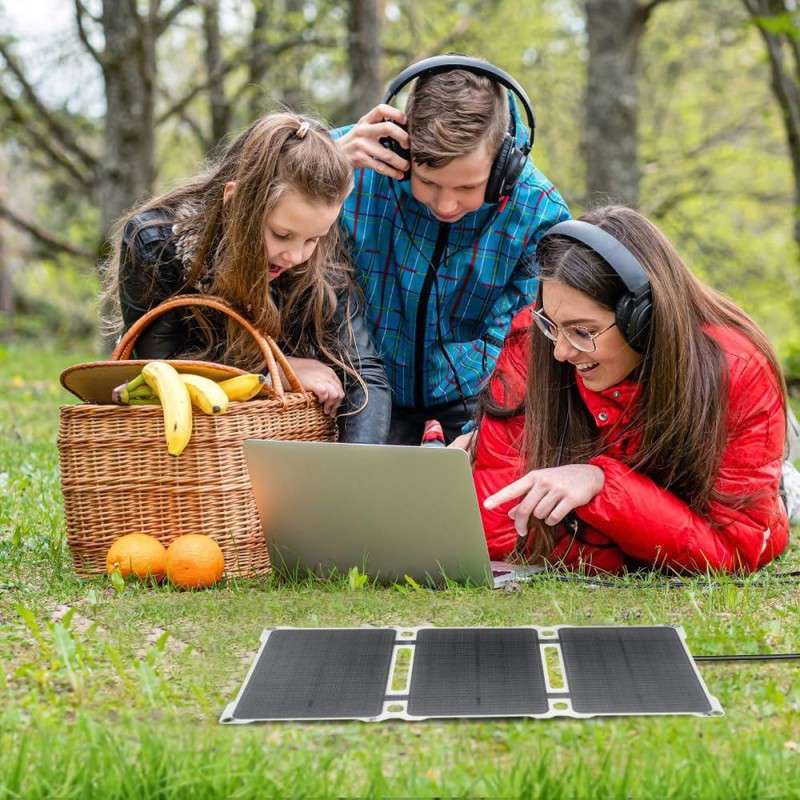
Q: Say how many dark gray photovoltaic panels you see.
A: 3